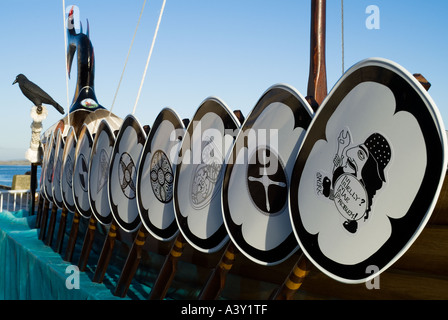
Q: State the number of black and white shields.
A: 11